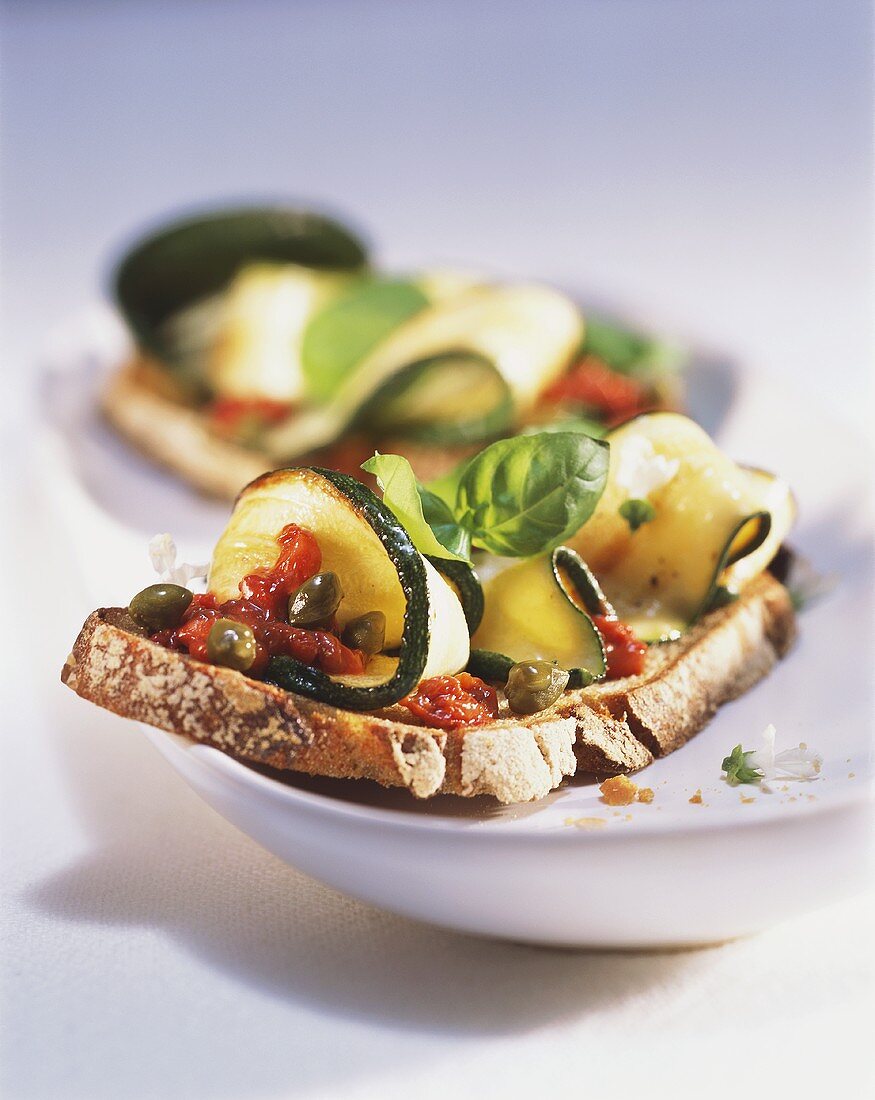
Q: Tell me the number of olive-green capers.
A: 5